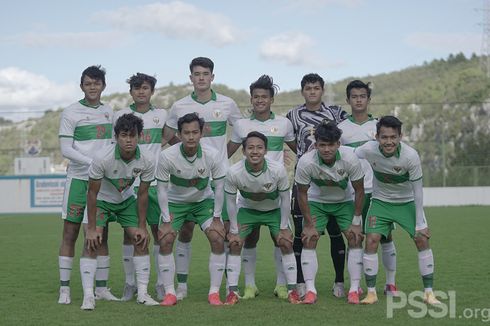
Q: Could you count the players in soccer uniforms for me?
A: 11